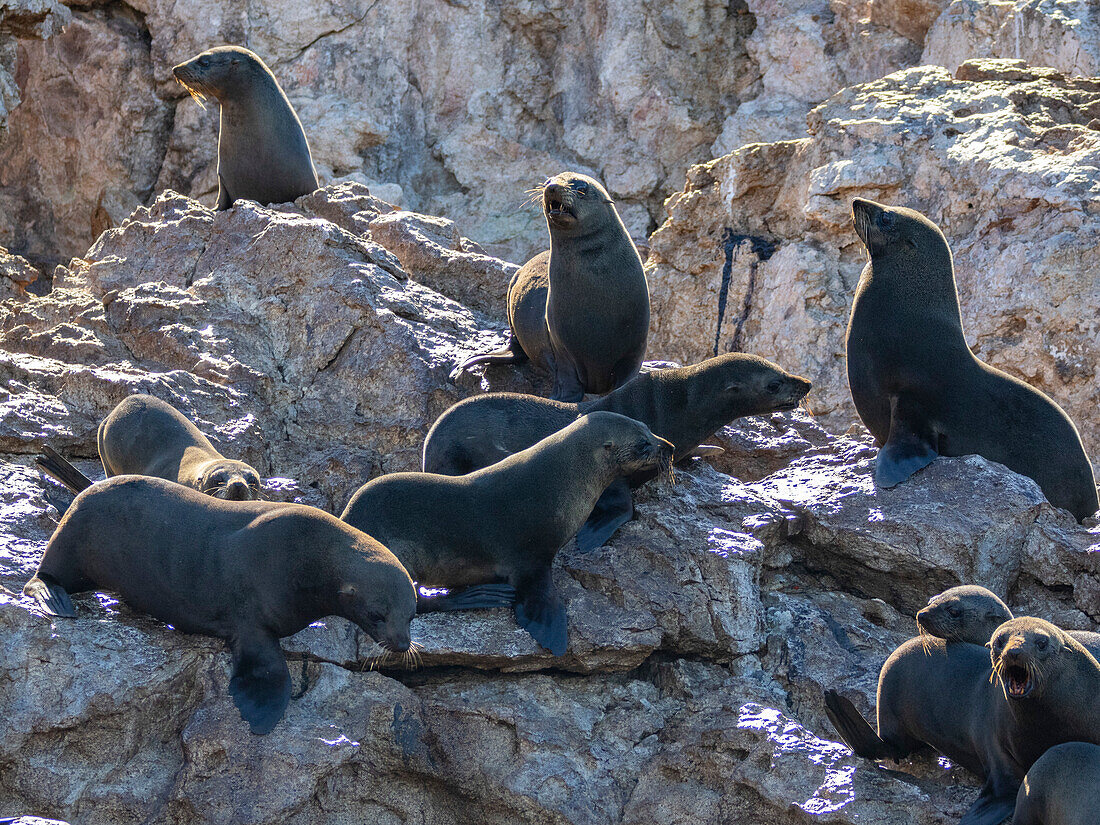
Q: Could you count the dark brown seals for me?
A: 10